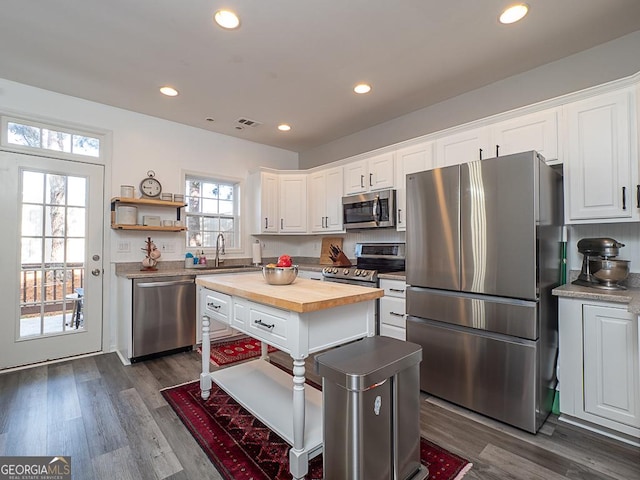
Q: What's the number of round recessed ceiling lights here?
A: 5